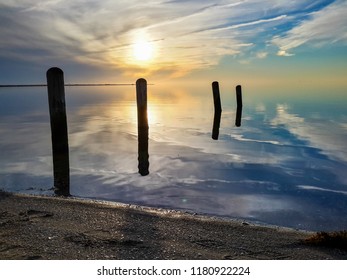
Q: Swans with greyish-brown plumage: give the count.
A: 0